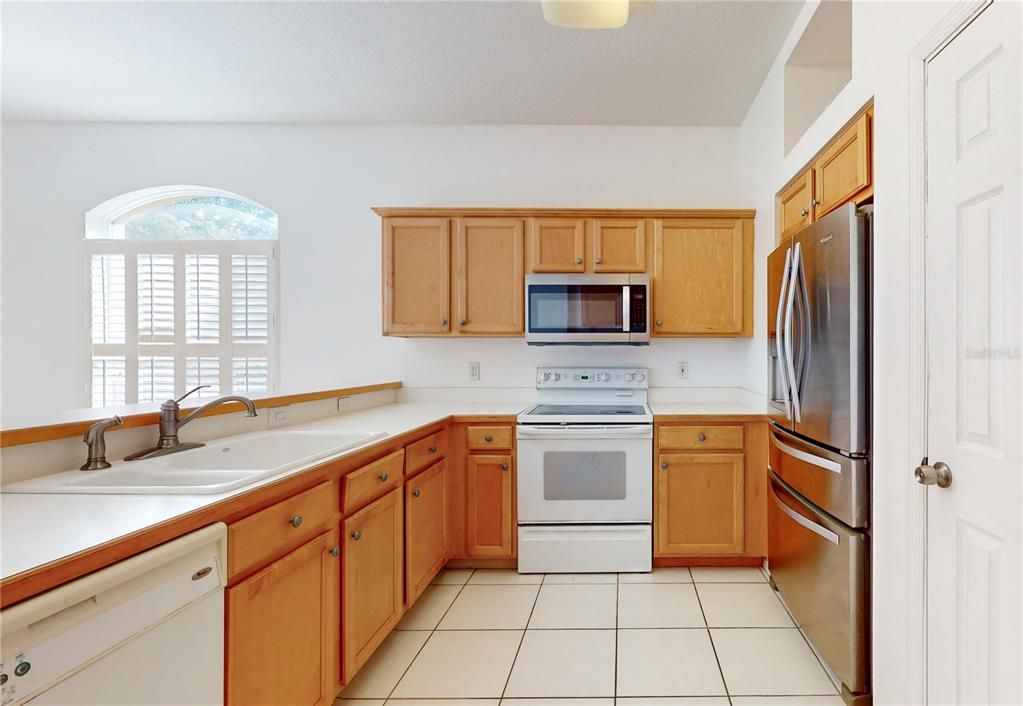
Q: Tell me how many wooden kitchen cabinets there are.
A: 12